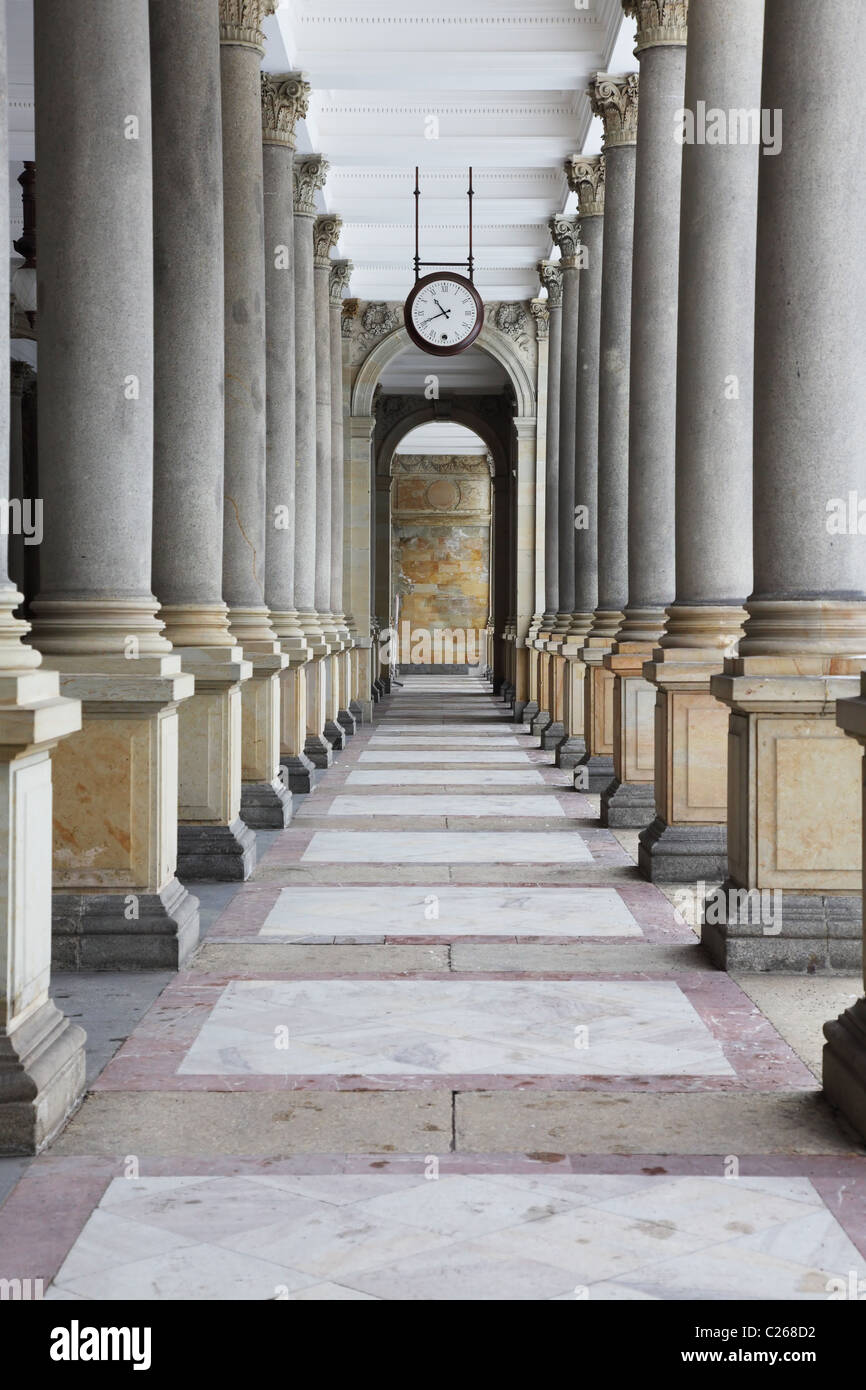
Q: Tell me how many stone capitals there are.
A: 12